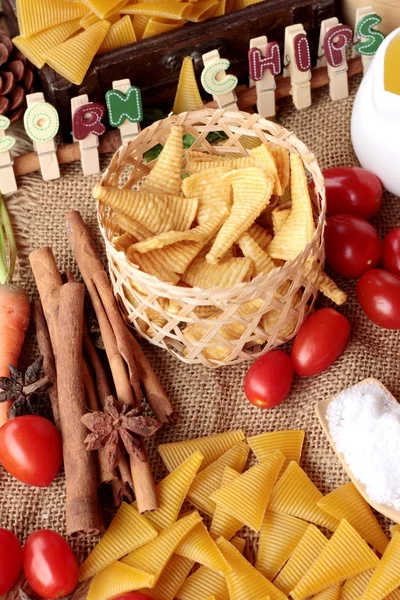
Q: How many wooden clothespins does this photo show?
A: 9